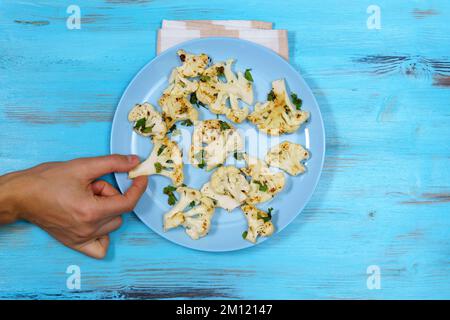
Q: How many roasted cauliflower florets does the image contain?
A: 12